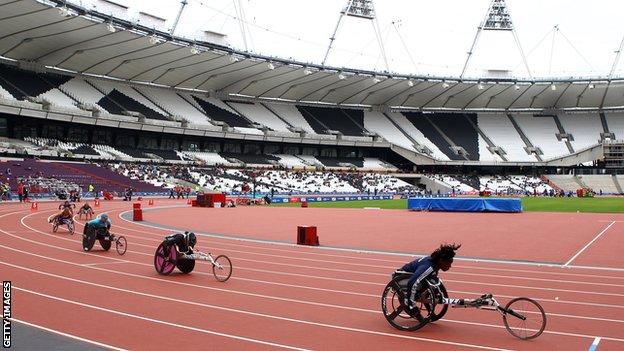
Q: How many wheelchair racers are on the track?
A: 6